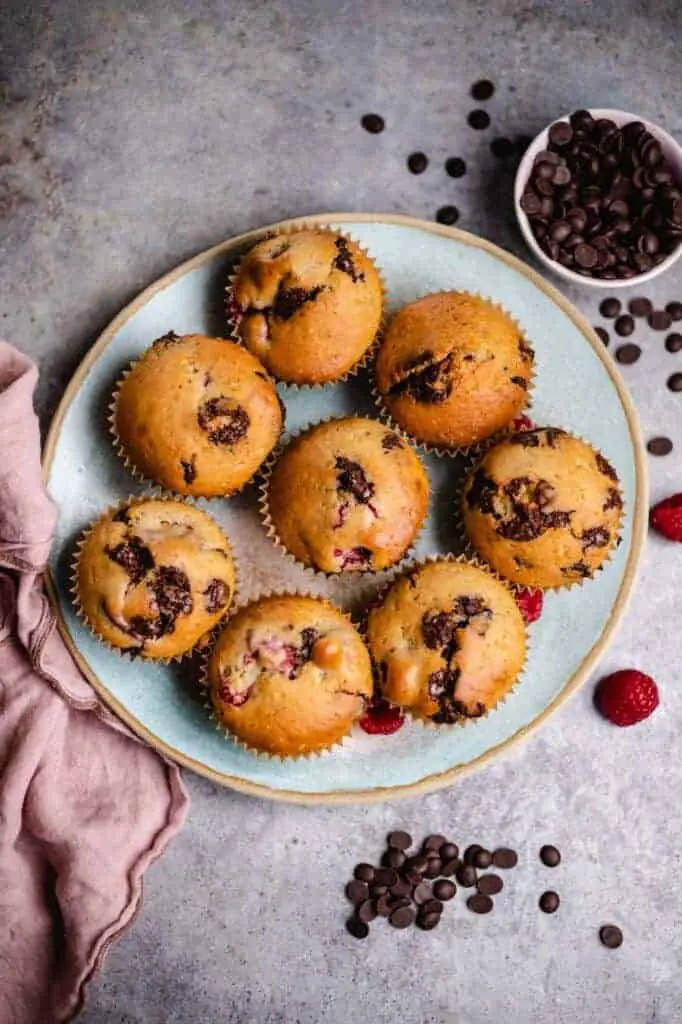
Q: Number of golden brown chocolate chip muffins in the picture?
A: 8